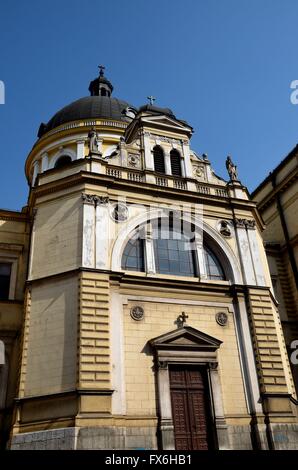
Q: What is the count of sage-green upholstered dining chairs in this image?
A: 0